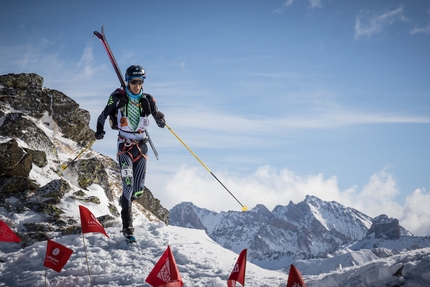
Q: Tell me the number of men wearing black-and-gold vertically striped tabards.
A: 0